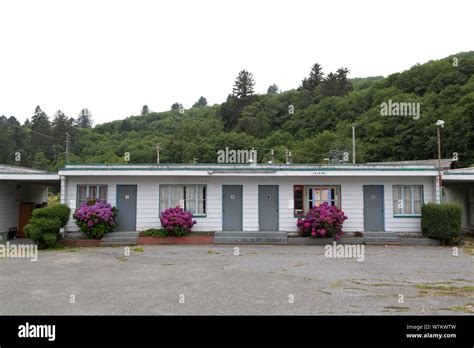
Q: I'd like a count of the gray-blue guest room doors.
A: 4